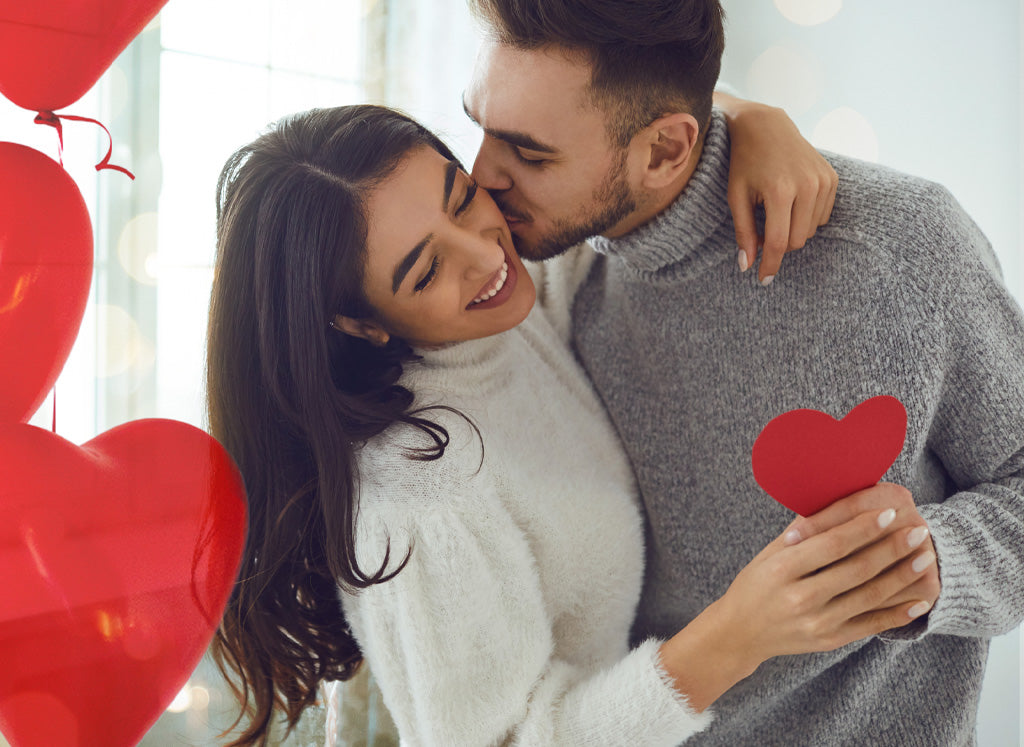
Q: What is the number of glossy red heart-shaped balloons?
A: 3